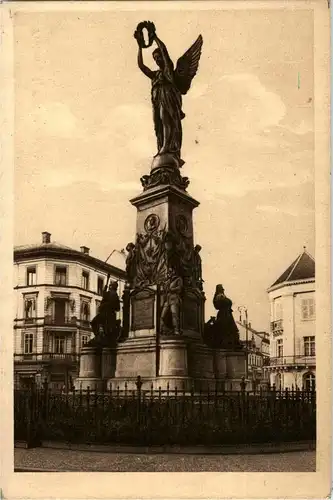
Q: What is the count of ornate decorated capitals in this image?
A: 1